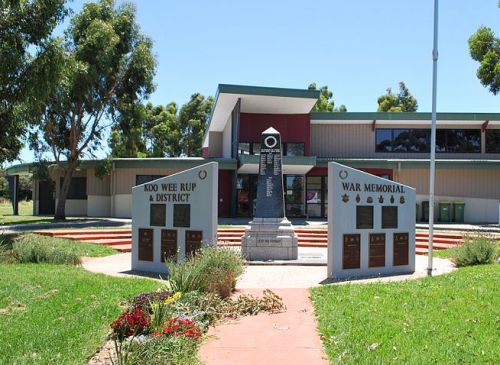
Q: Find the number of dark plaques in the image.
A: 10